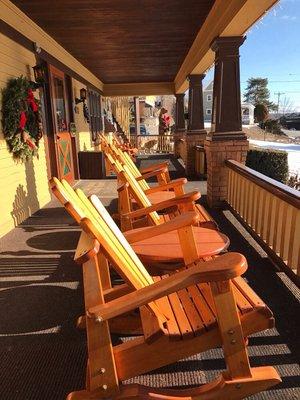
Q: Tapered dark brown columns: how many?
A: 3